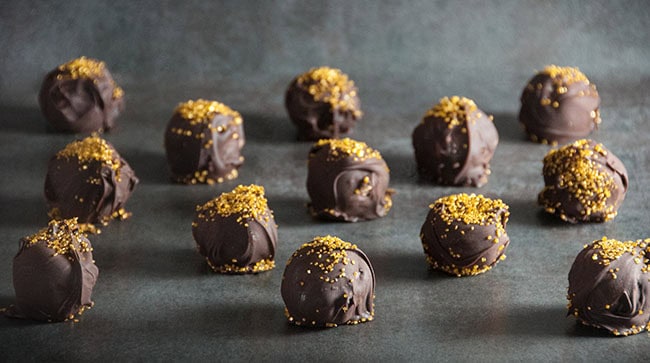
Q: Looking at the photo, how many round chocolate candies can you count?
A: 13